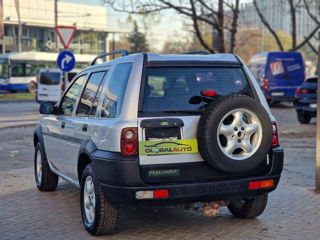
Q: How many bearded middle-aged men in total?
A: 0